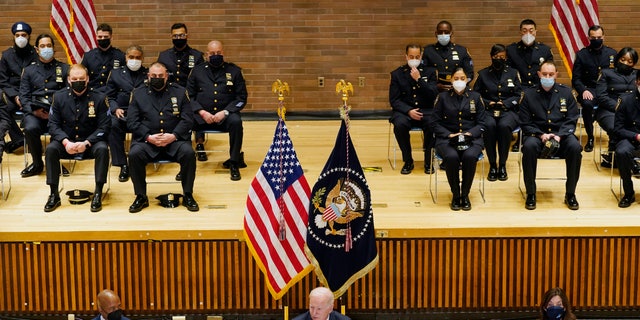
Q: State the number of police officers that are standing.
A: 0